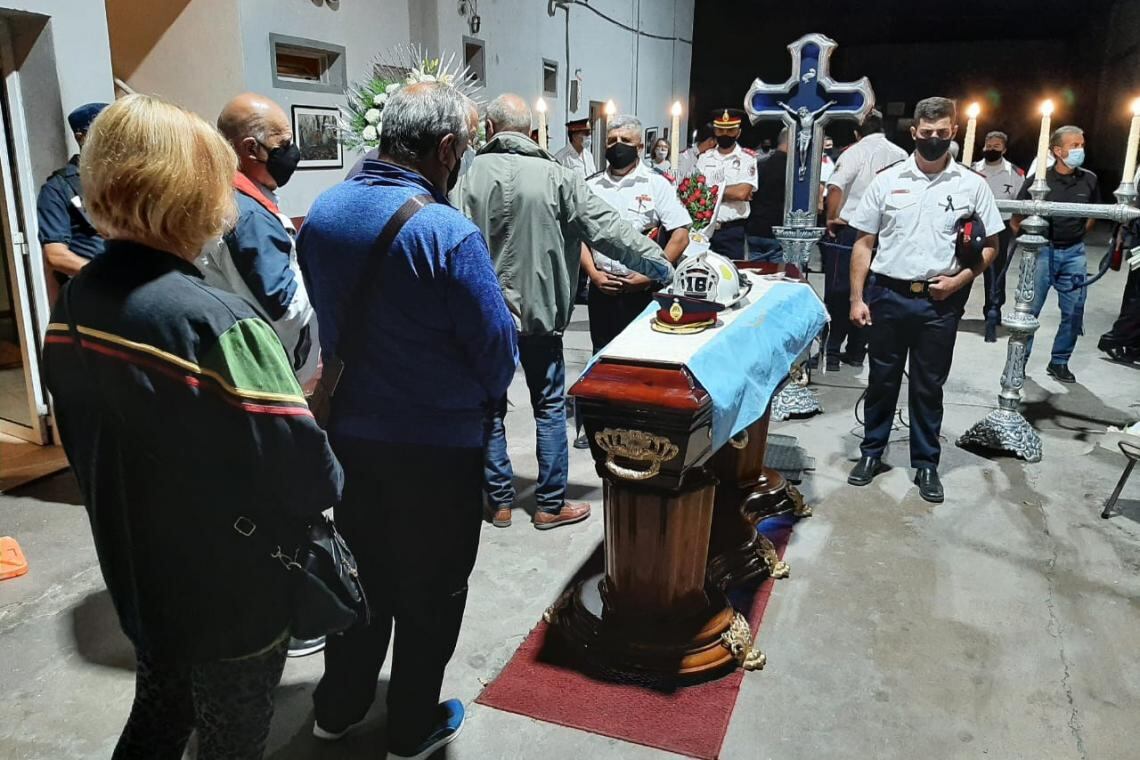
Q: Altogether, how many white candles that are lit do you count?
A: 6